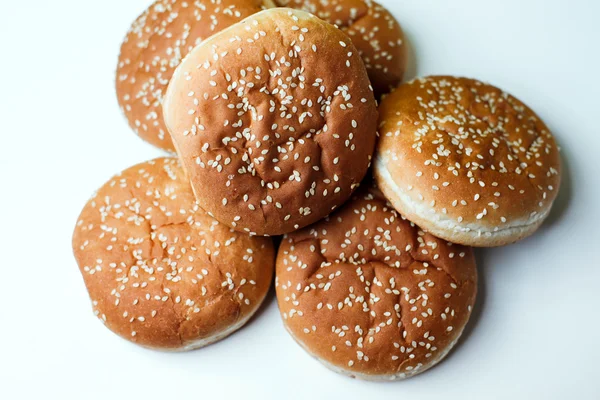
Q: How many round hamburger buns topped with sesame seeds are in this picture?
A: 6